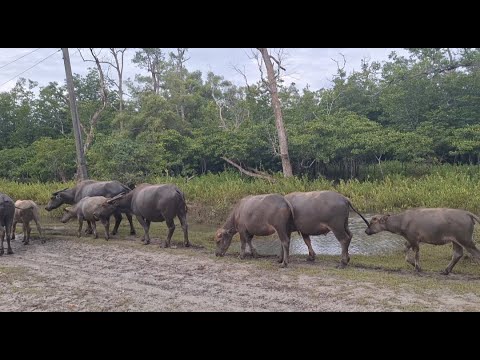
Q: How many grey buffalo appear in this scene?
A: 7